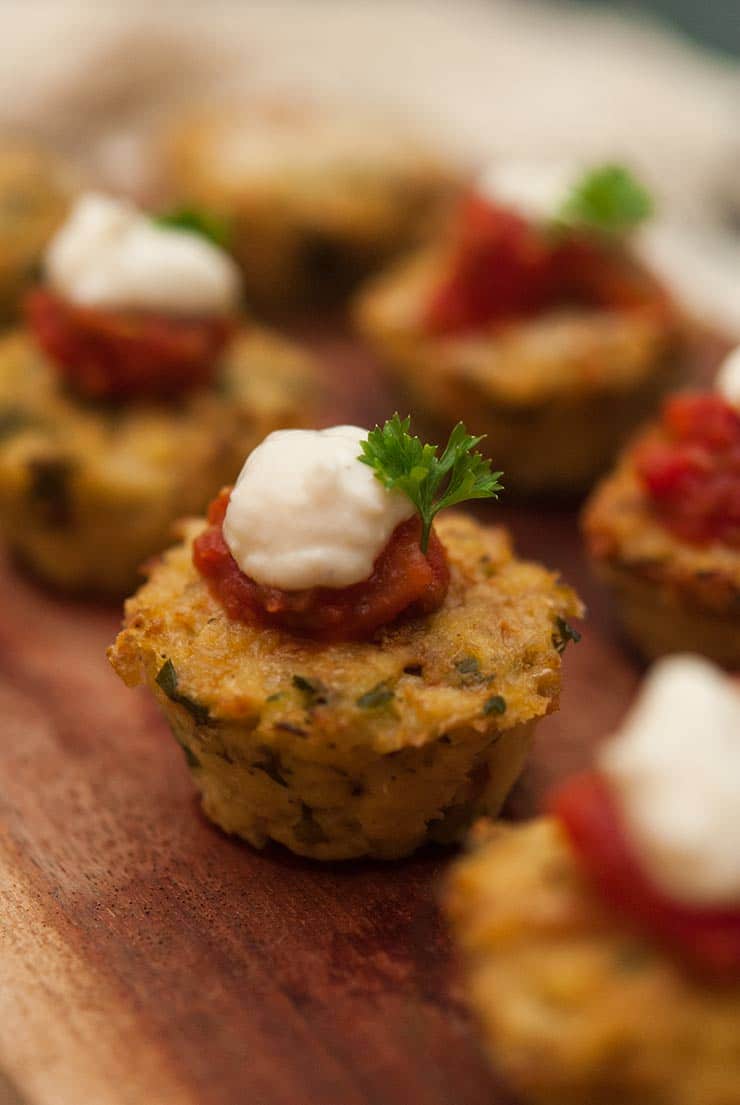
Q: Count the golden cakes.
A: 7